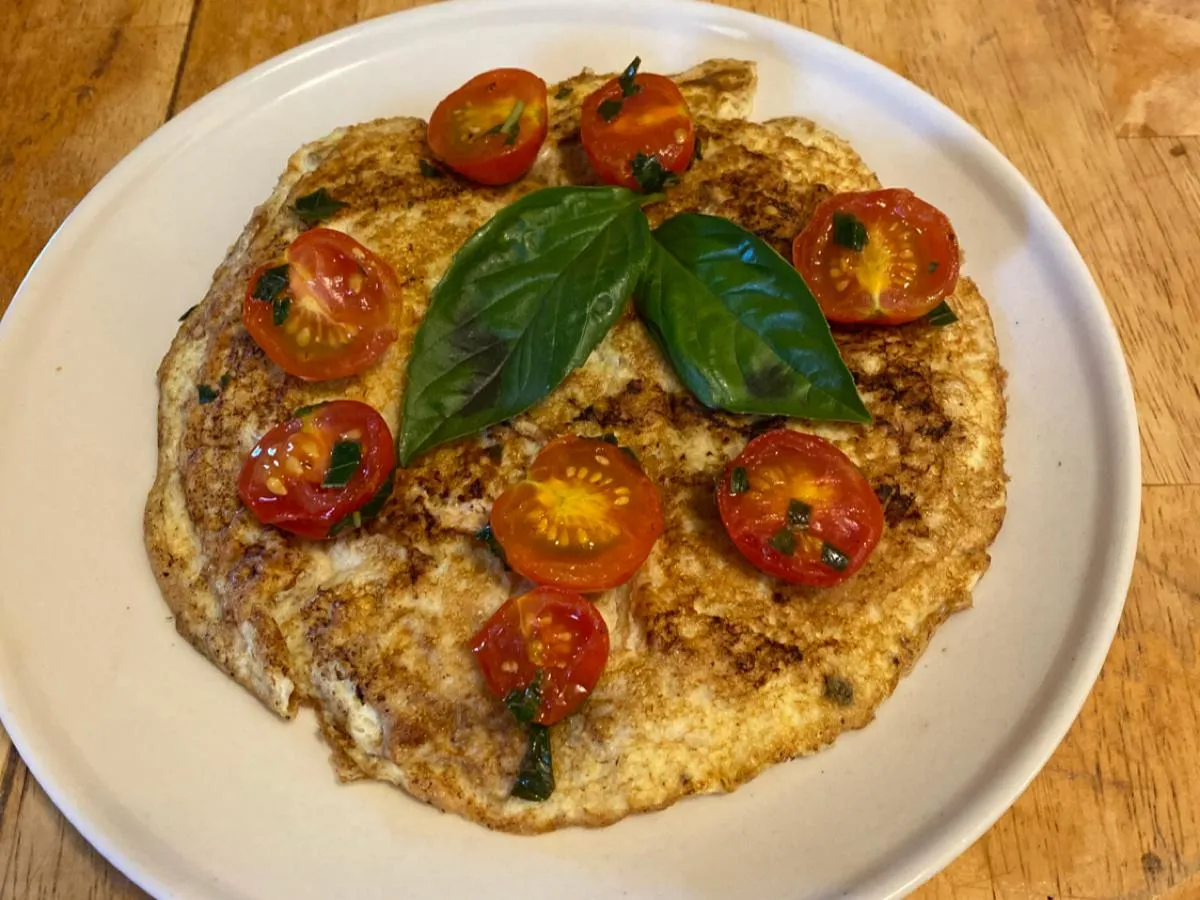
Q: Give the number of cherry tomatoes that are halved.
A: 8